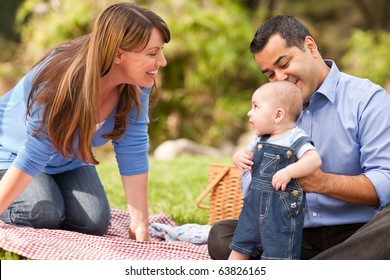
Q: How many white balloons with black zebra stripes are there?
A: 0